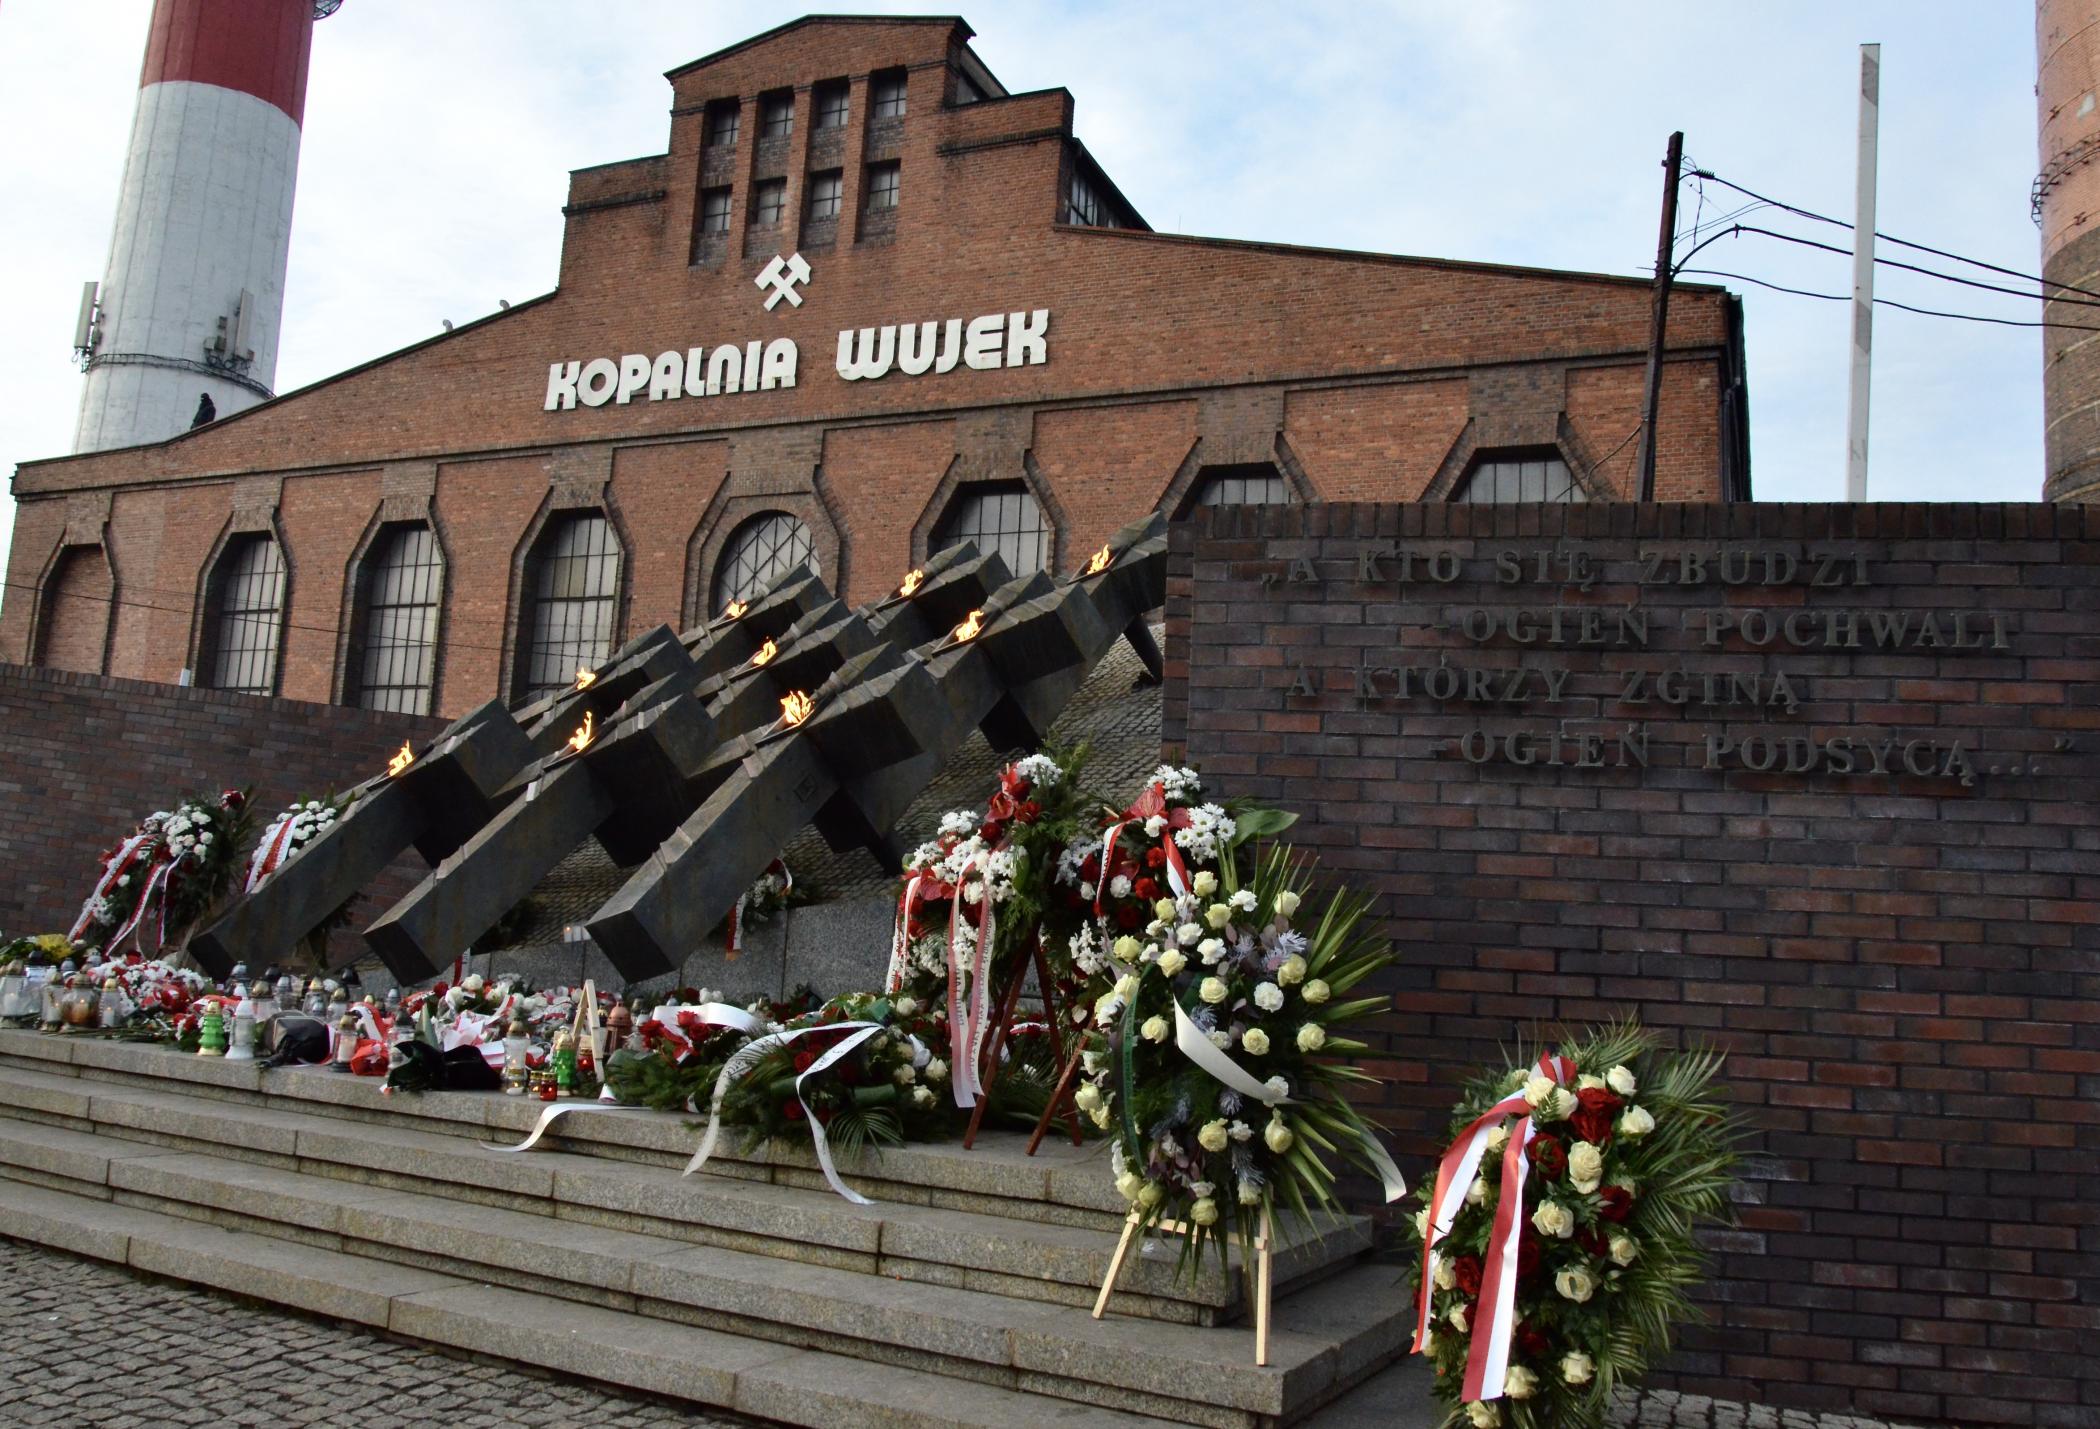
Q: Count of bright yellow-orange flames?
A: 9